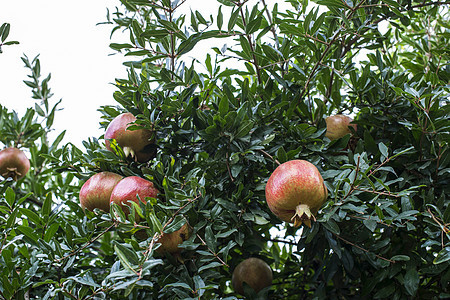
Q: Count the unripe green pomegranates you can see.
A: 0